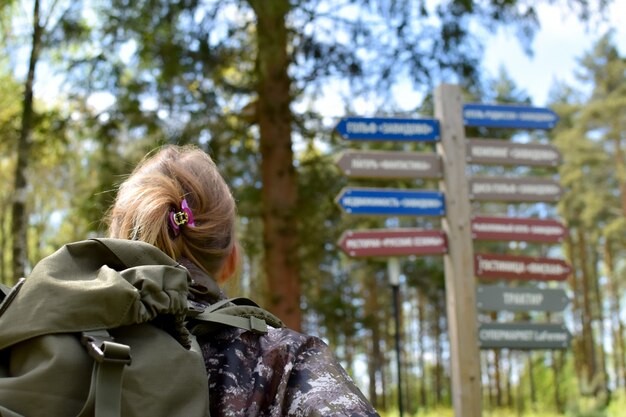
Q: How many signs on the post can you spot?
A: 11